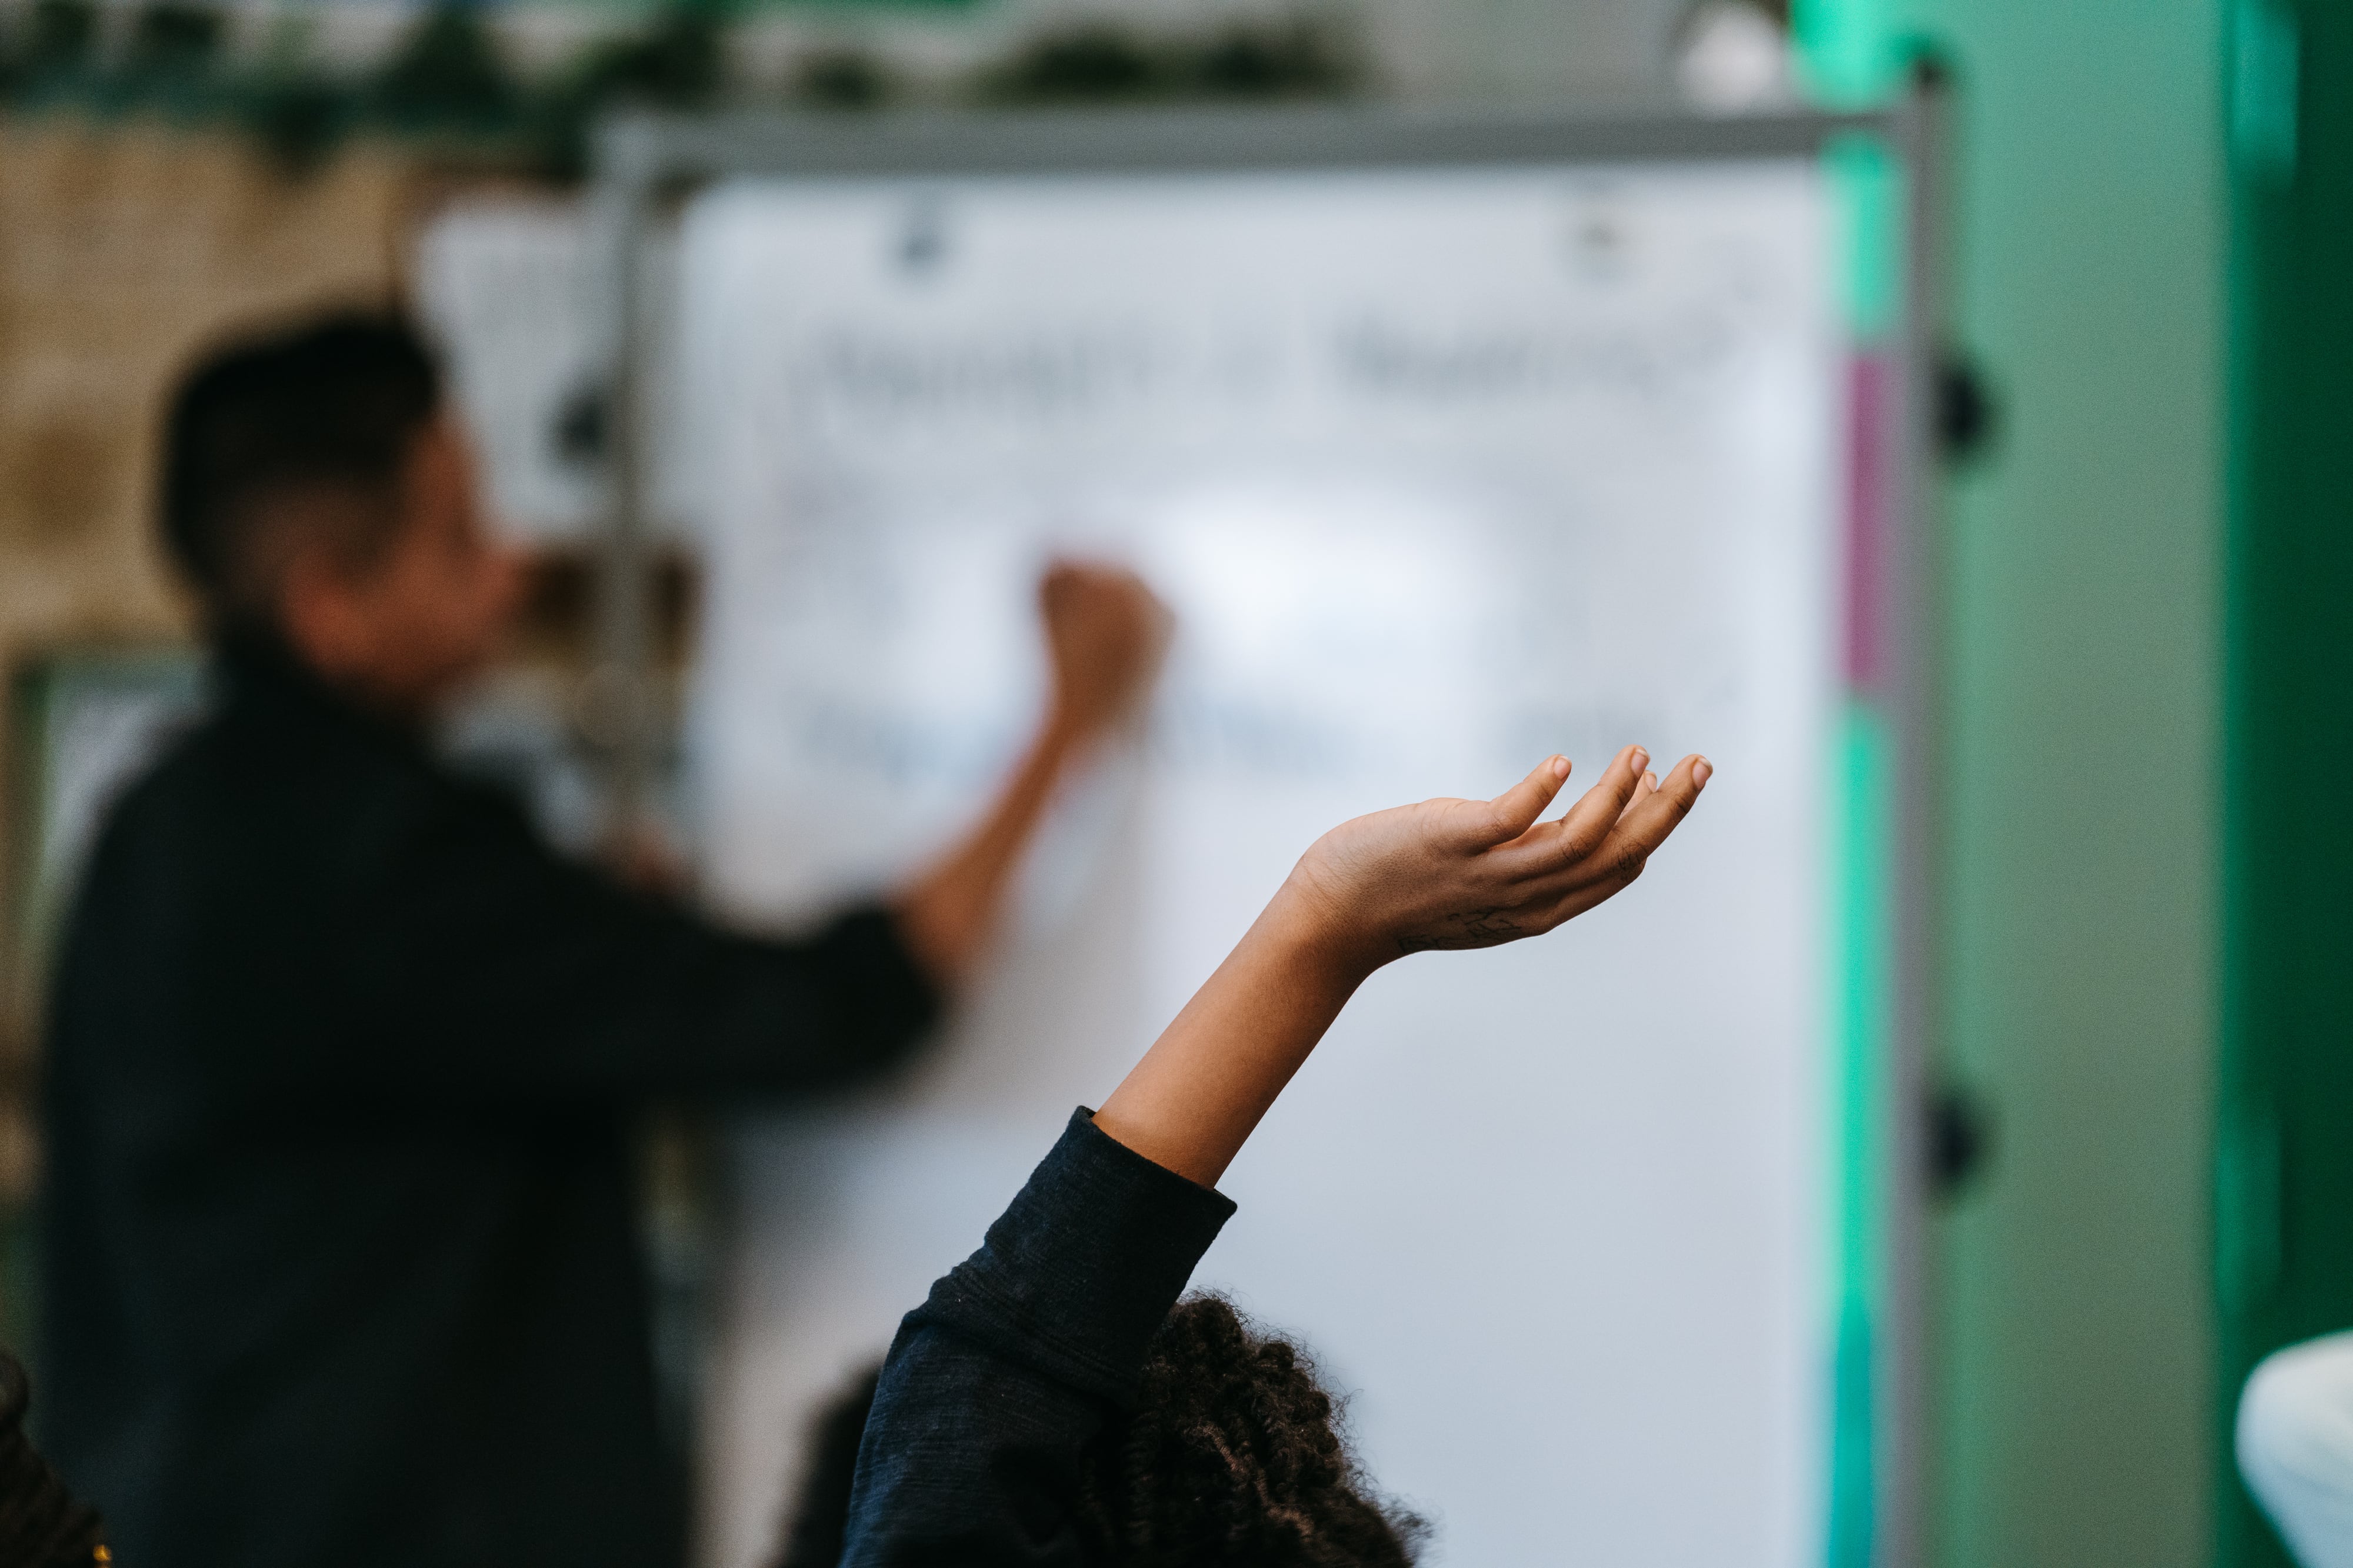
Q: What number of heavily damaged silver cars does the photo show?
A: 0